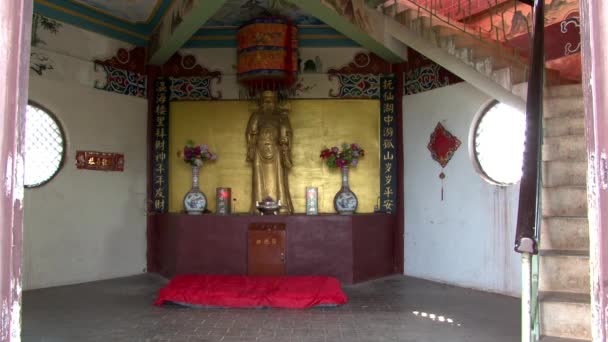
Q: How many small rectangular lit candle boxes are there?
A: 2